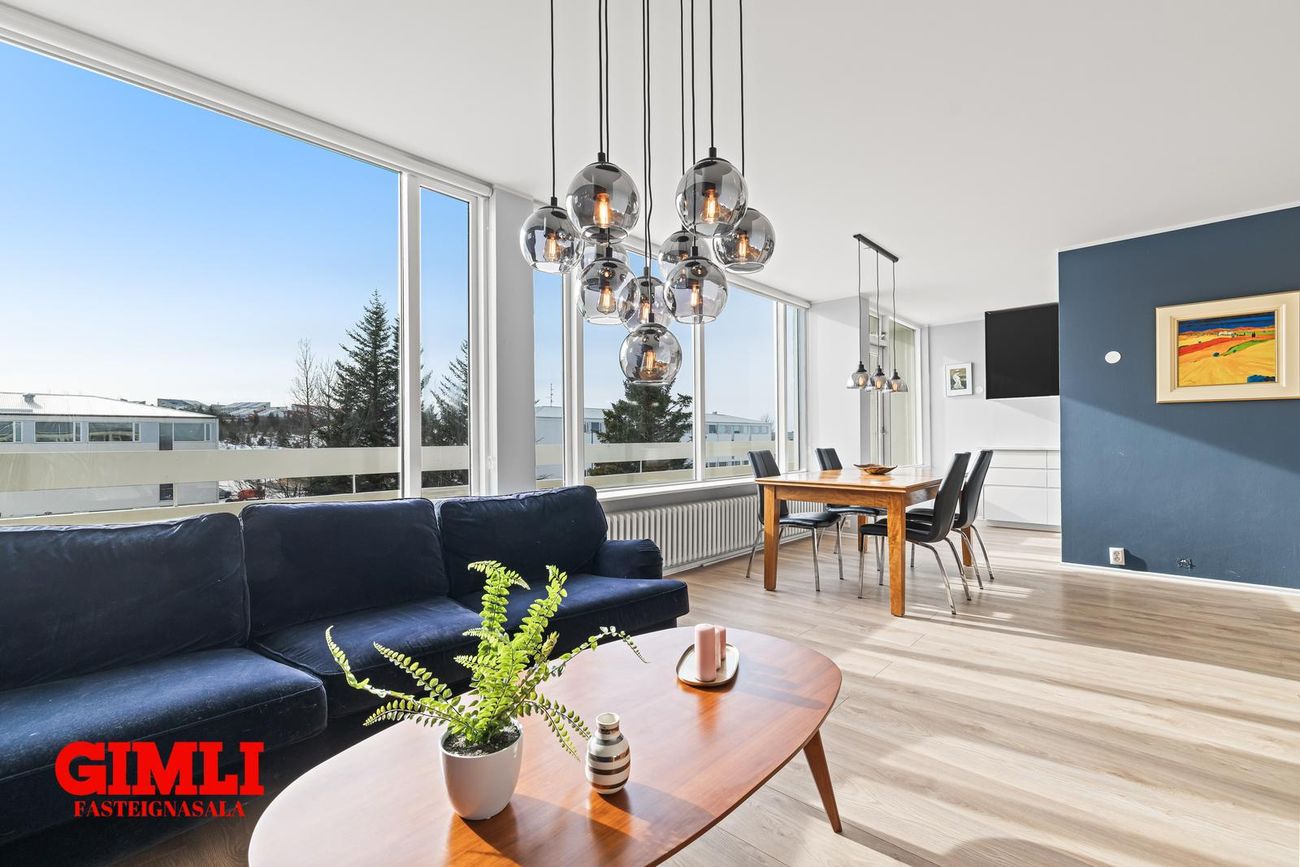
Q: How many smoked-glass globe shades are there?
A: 10